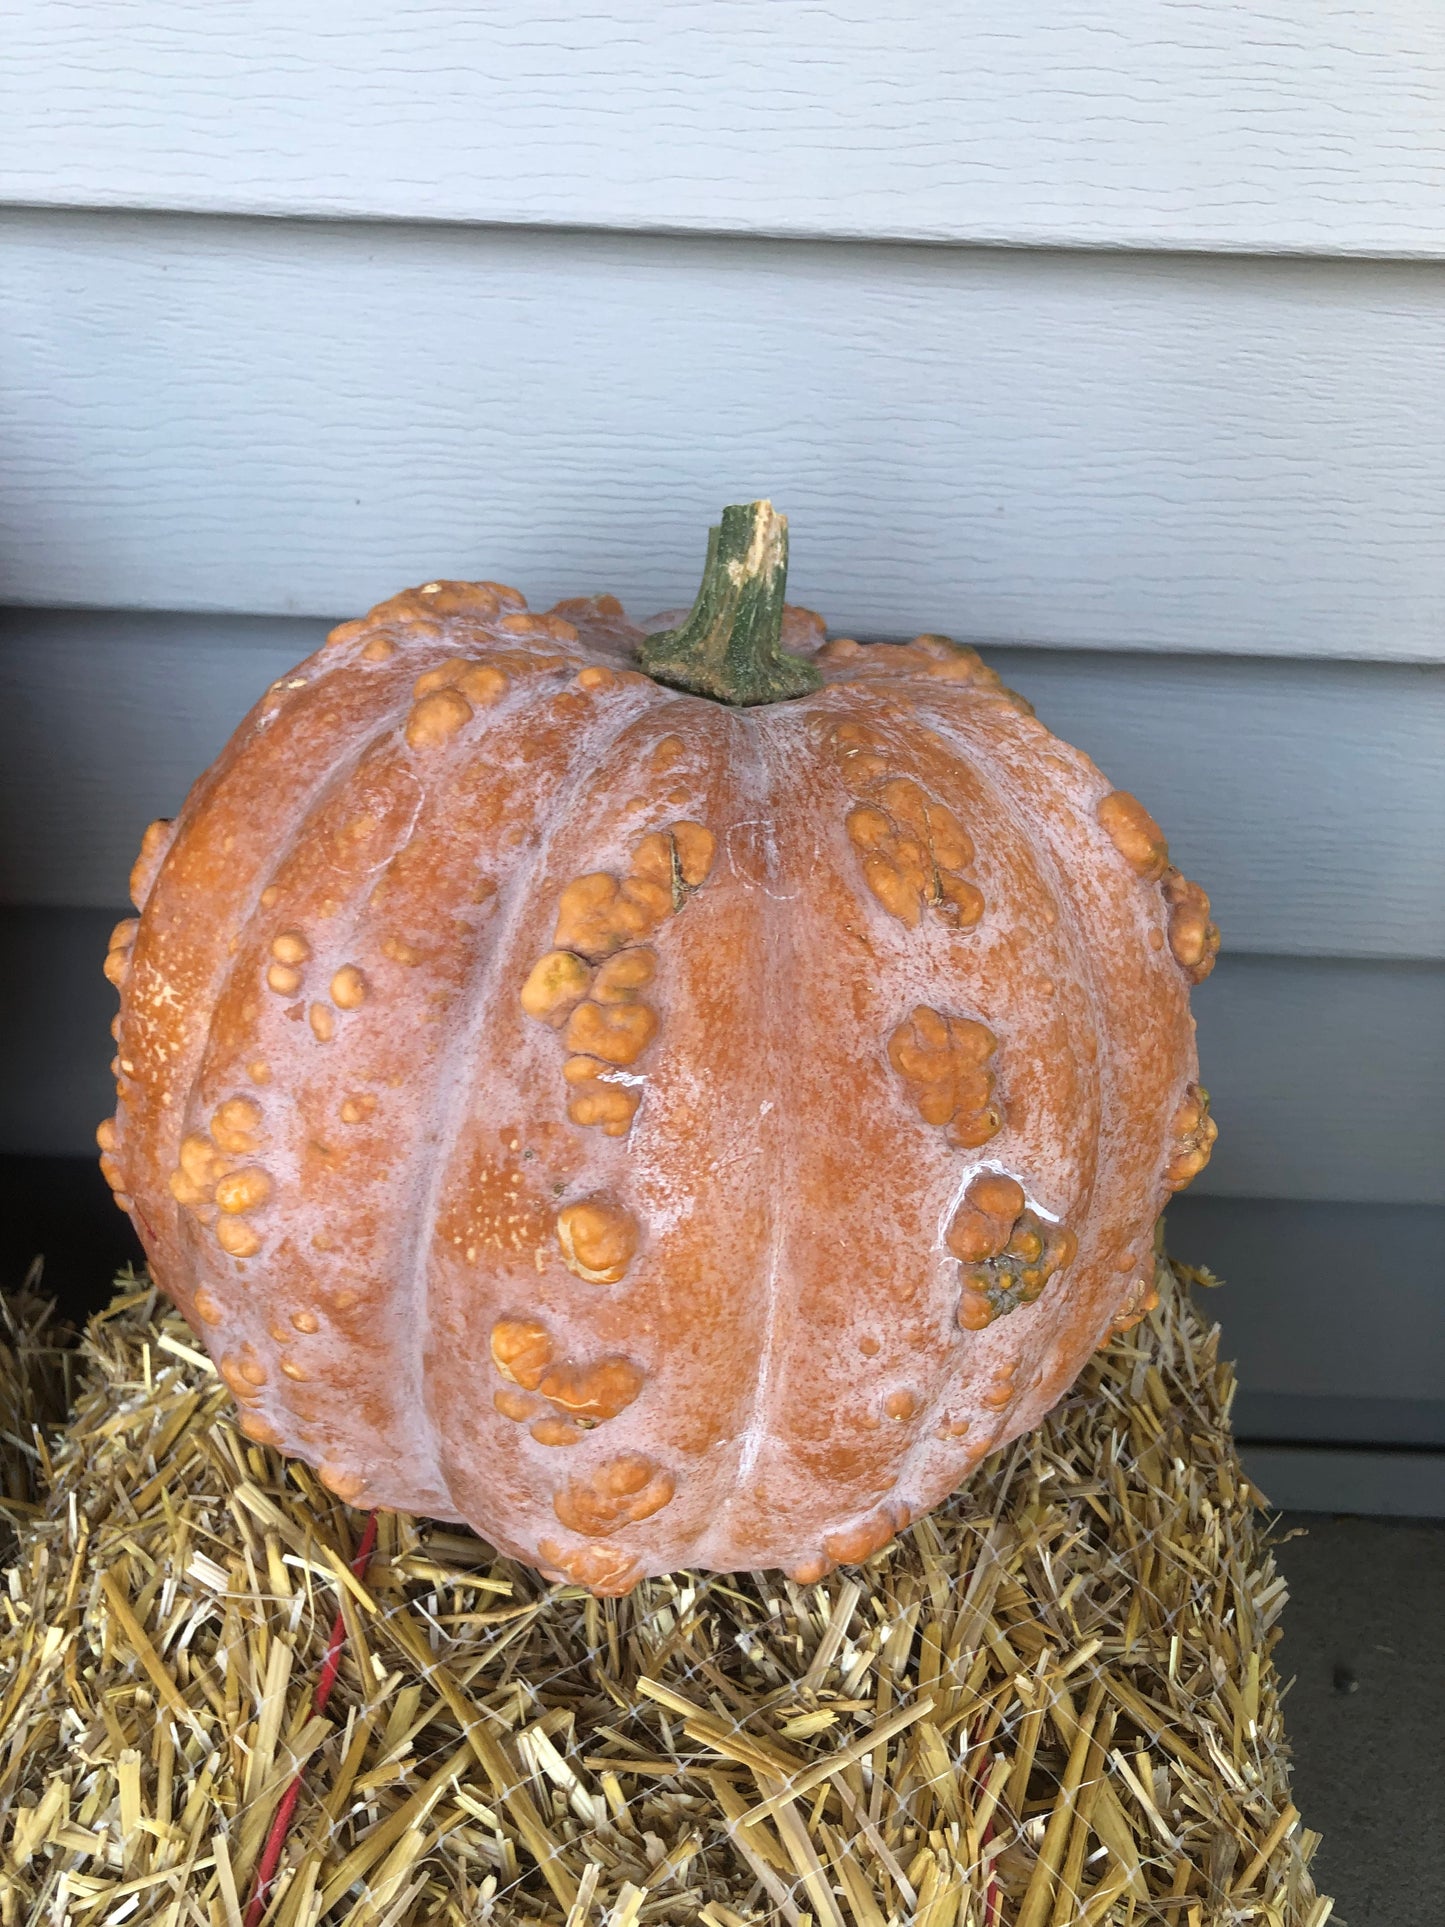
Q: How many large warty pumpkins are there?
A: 1